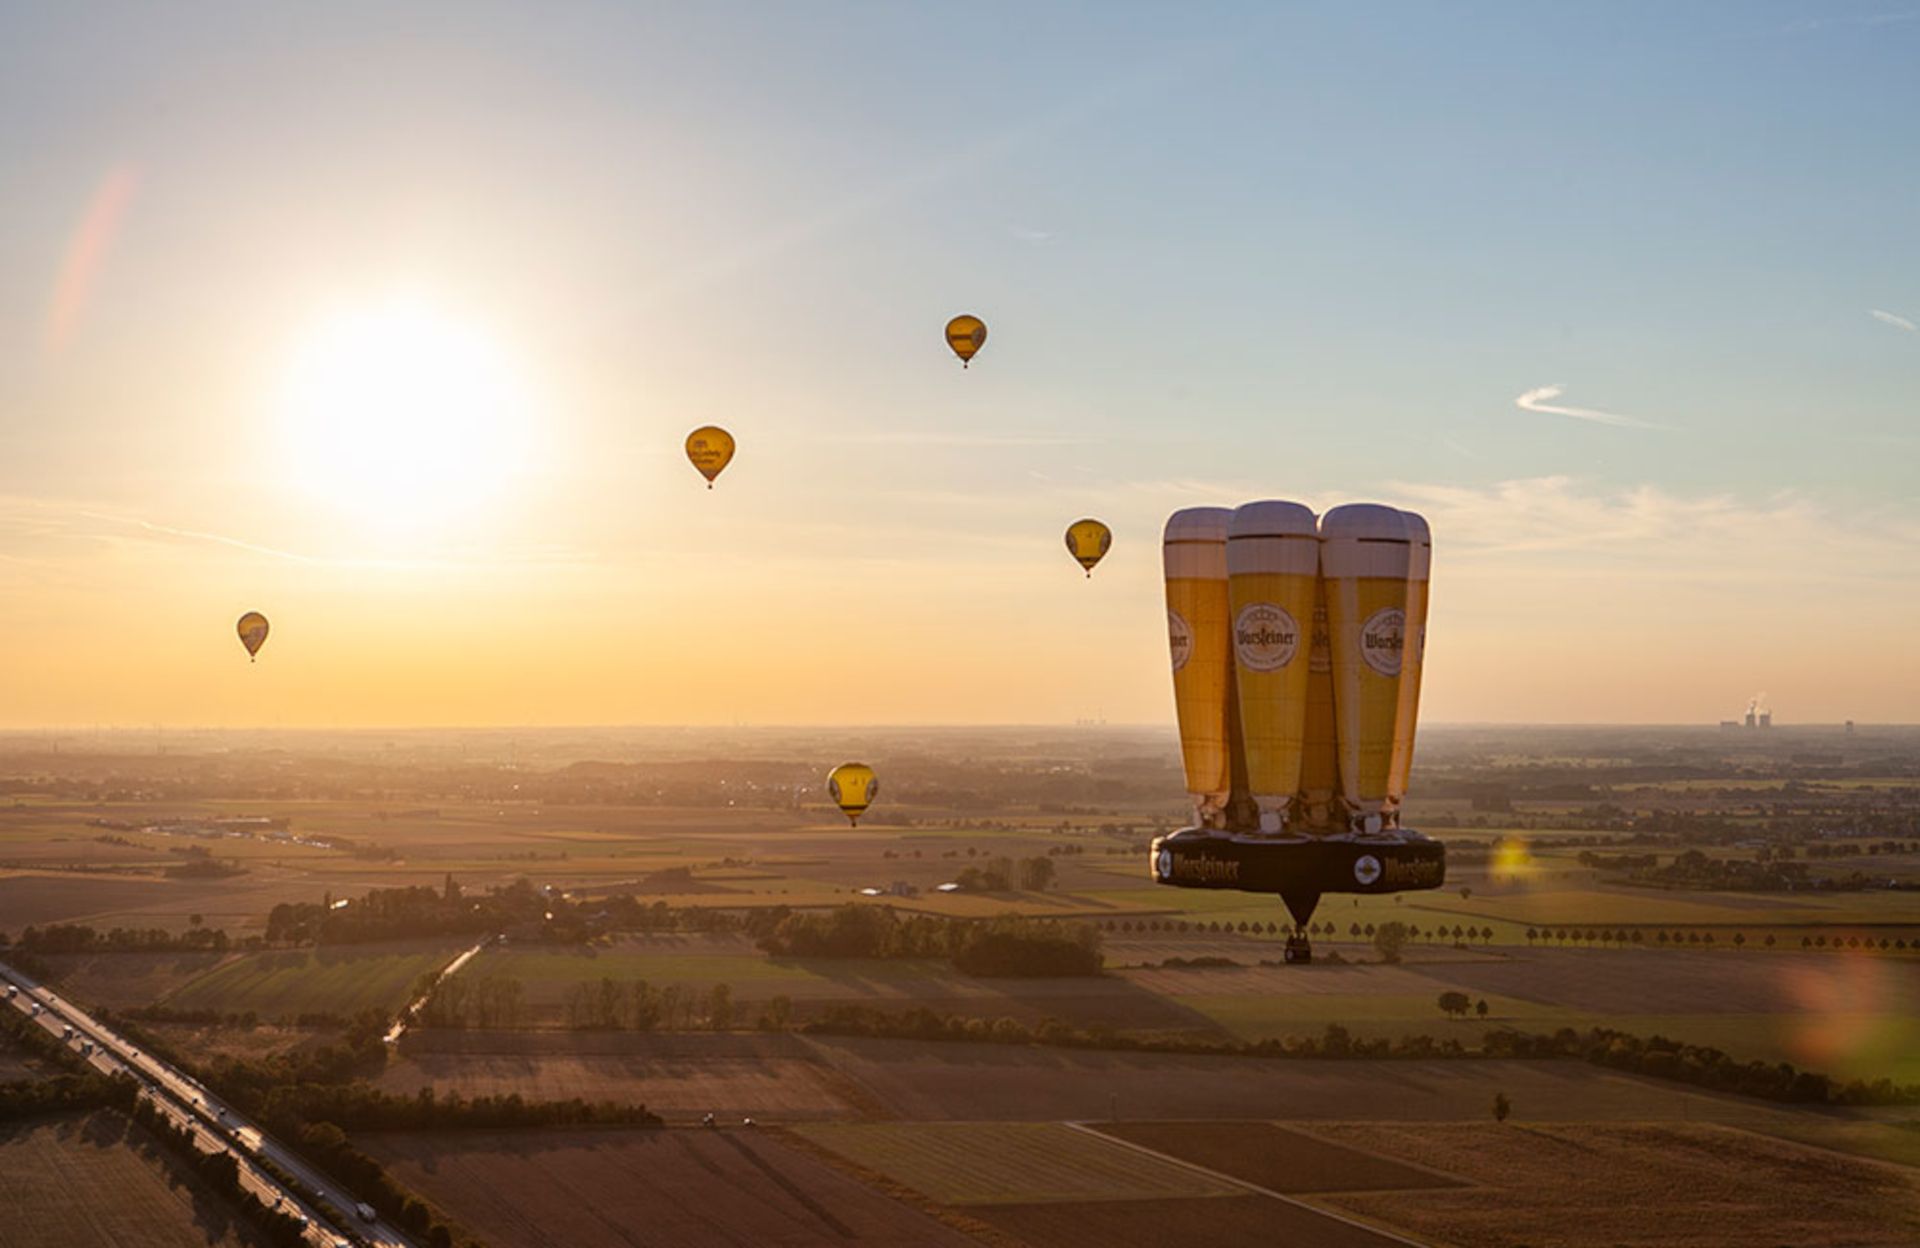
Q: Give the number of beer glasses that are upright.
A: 5